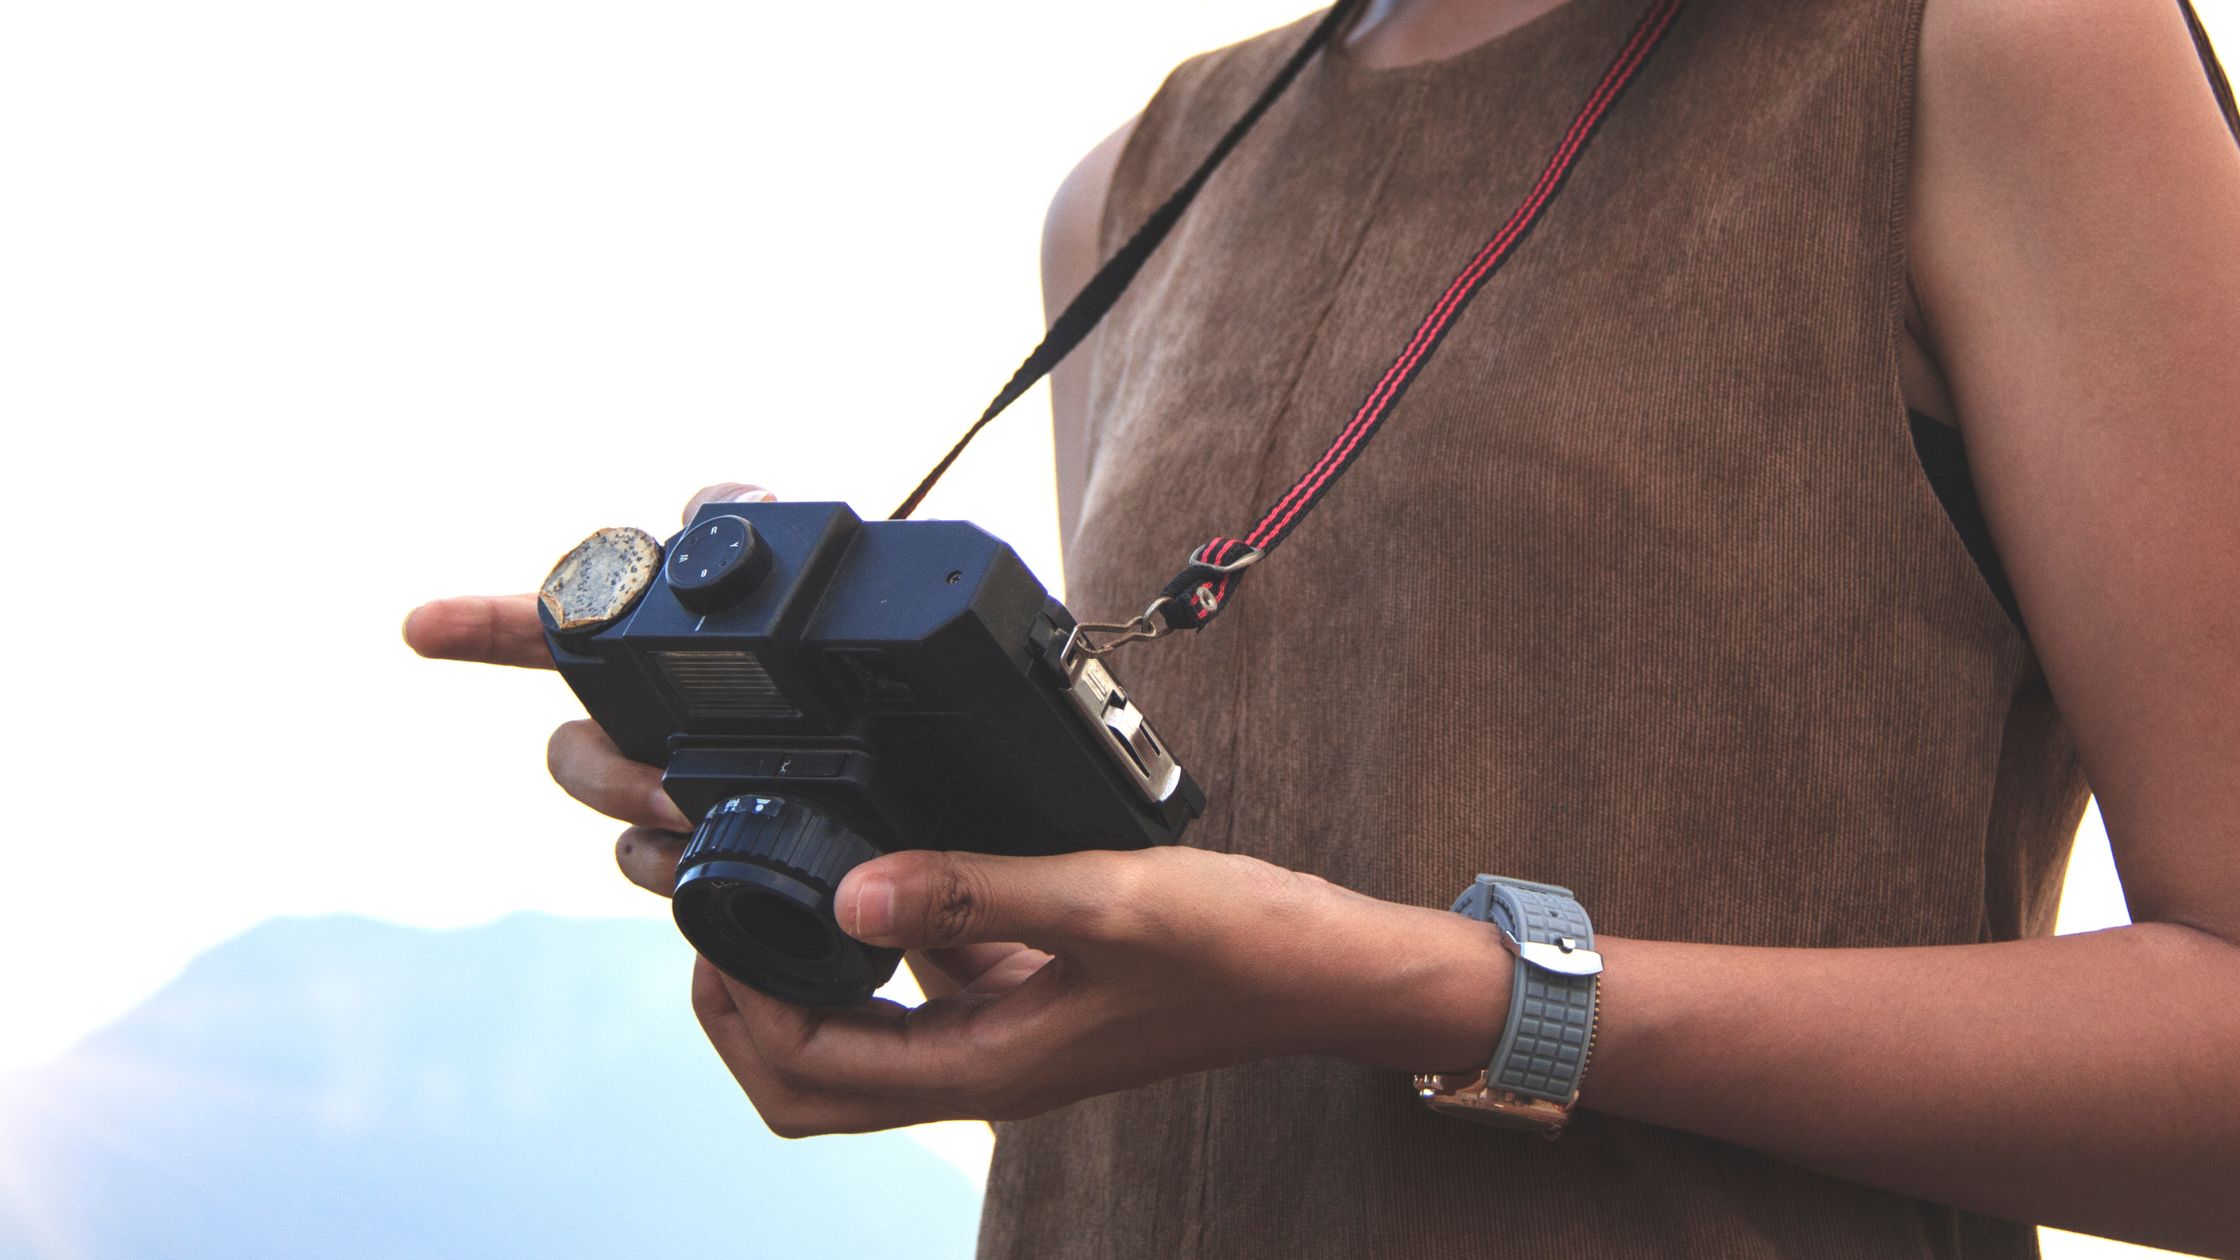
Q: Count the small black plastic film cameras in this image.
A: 1